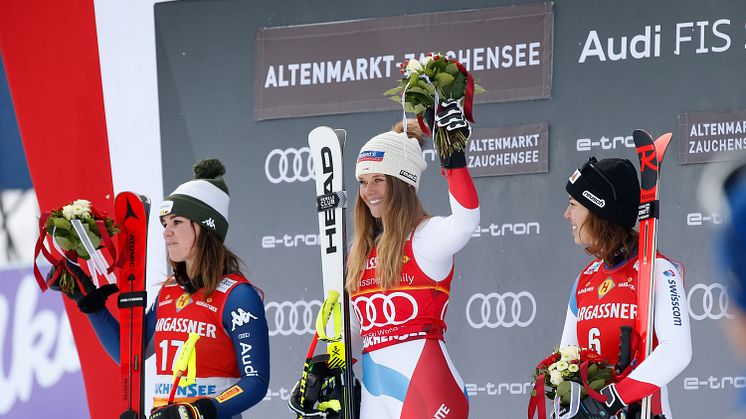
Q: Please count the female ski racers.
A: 3